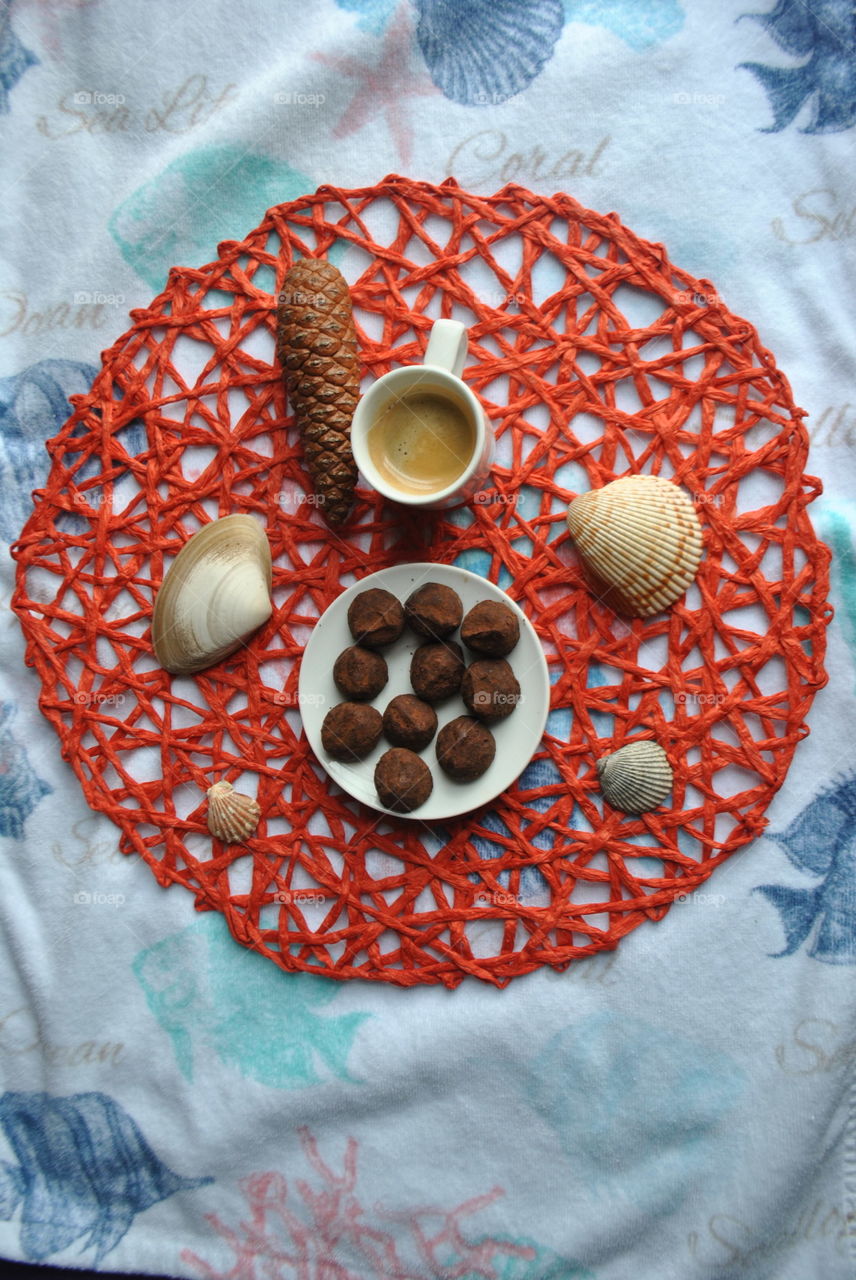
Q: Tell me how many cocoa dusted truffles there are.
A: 10